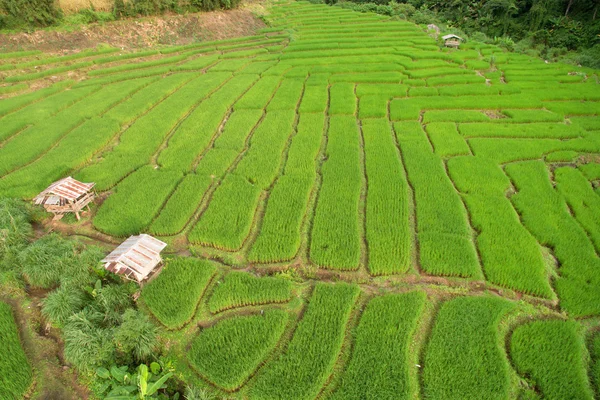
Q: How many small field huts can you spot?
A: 3